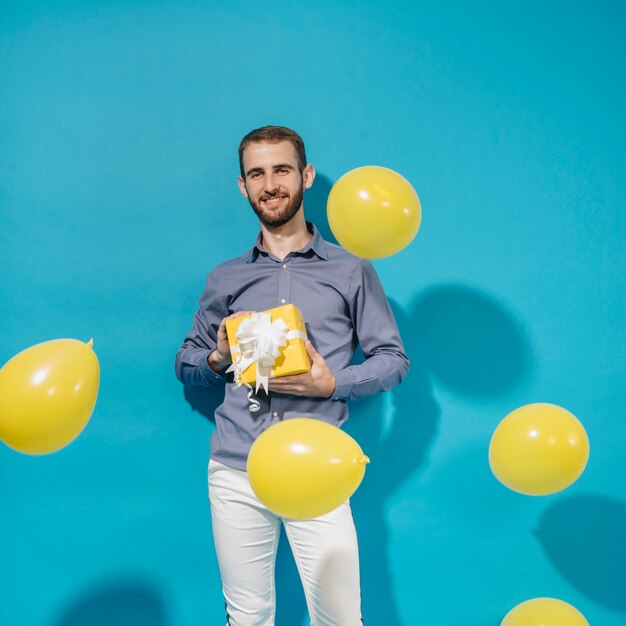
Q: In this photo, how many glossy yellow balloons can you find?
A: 5